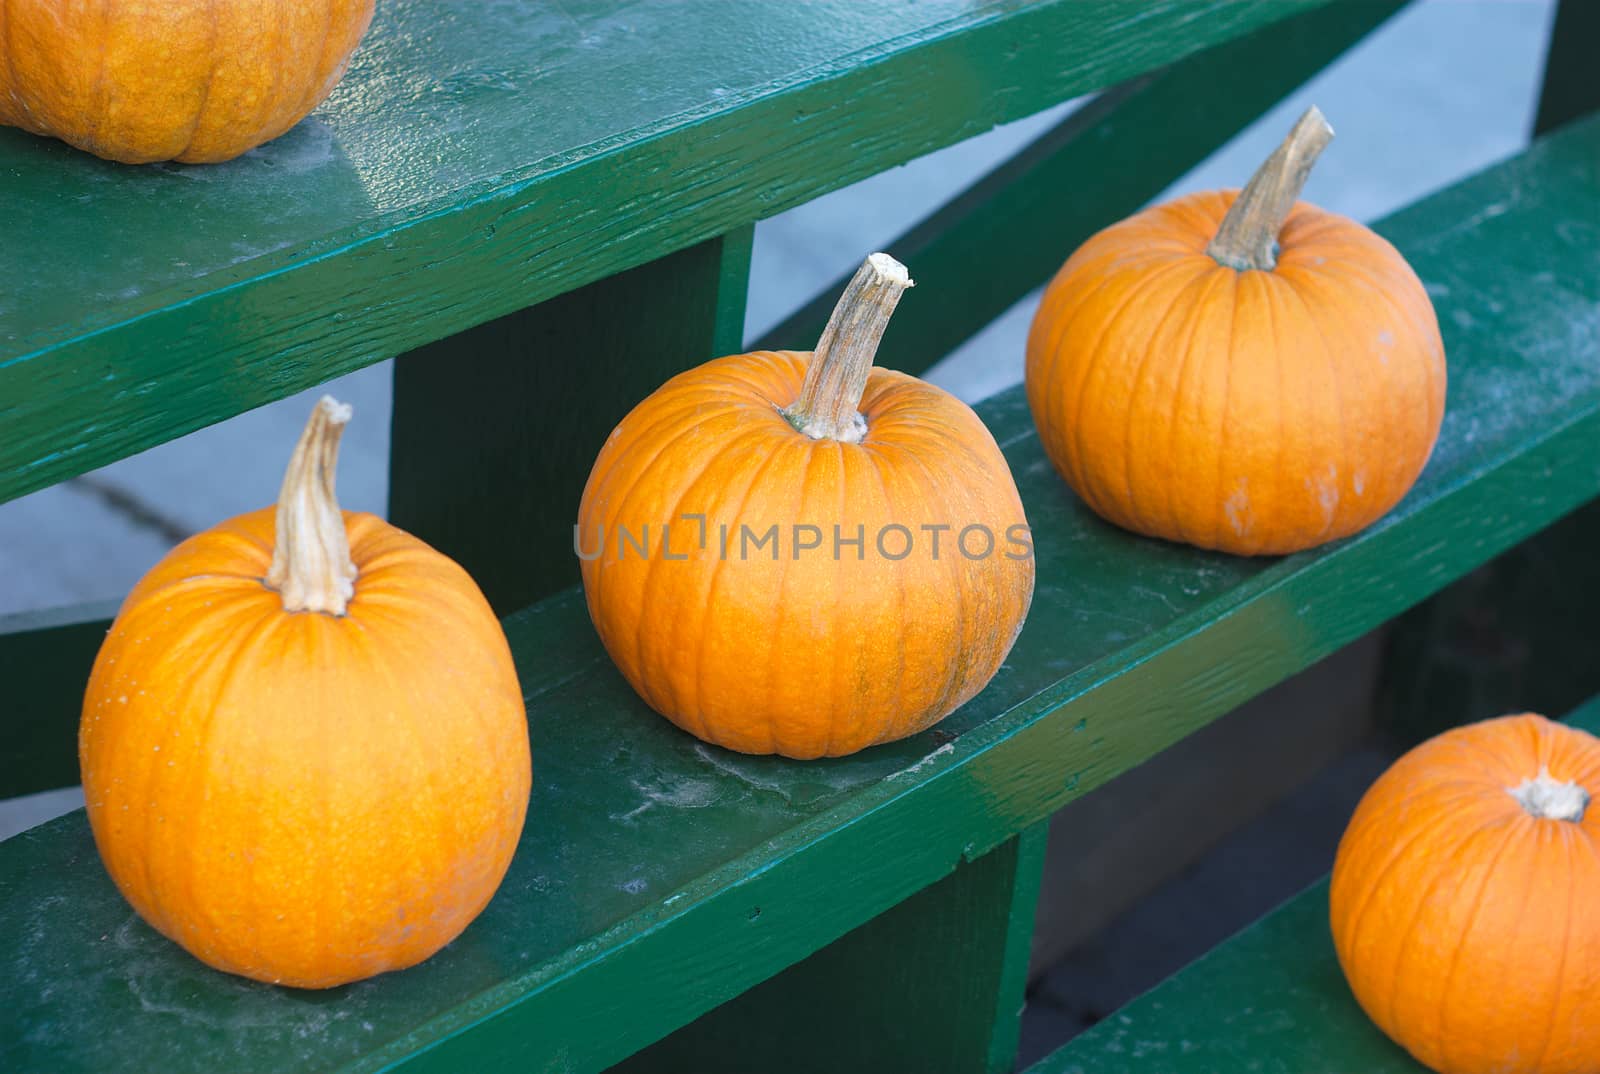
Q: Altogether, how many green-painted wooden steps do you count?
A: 3